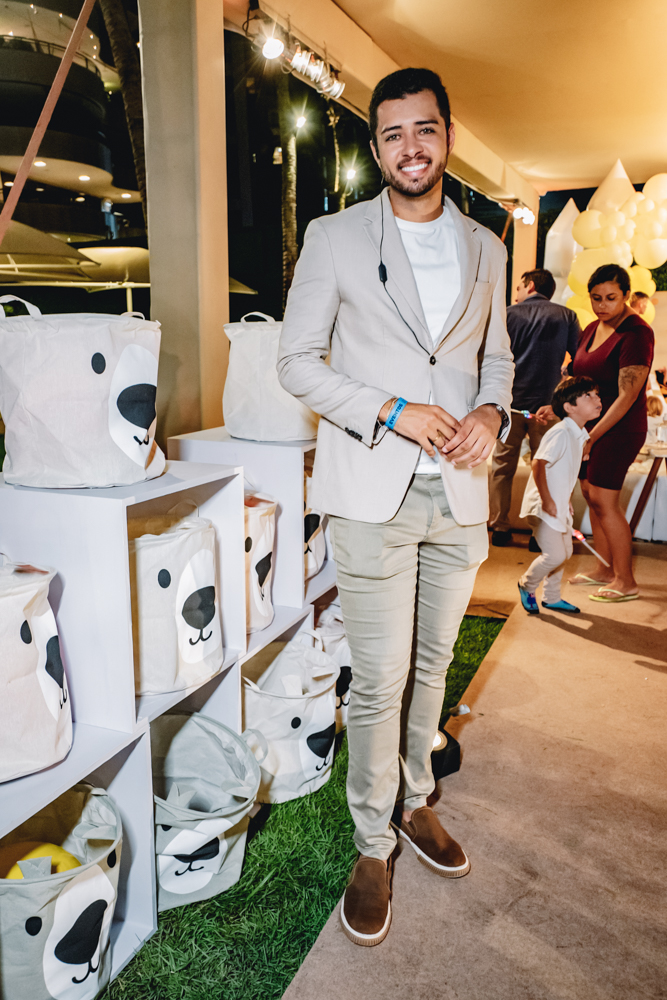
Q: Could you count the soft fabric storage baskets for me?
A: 10